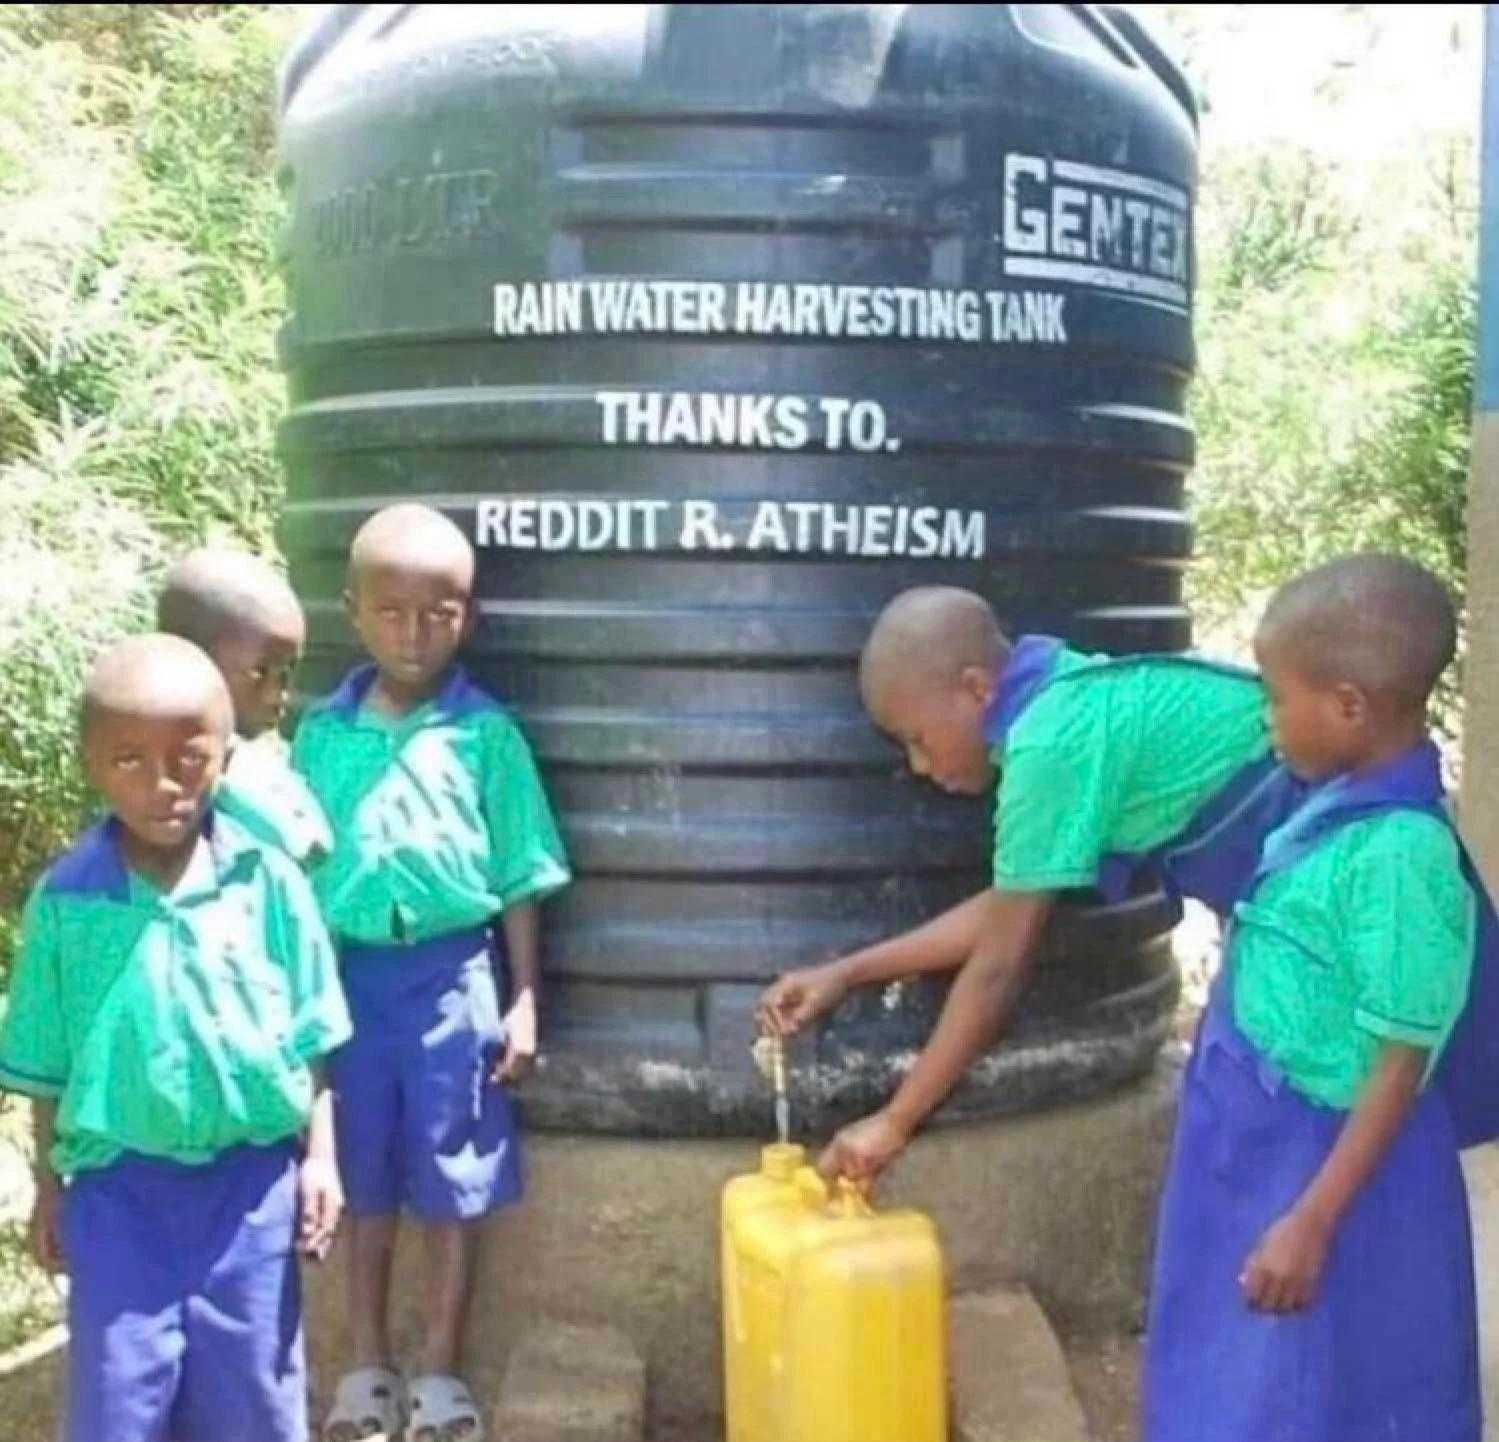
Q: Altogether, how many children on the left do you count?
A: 3